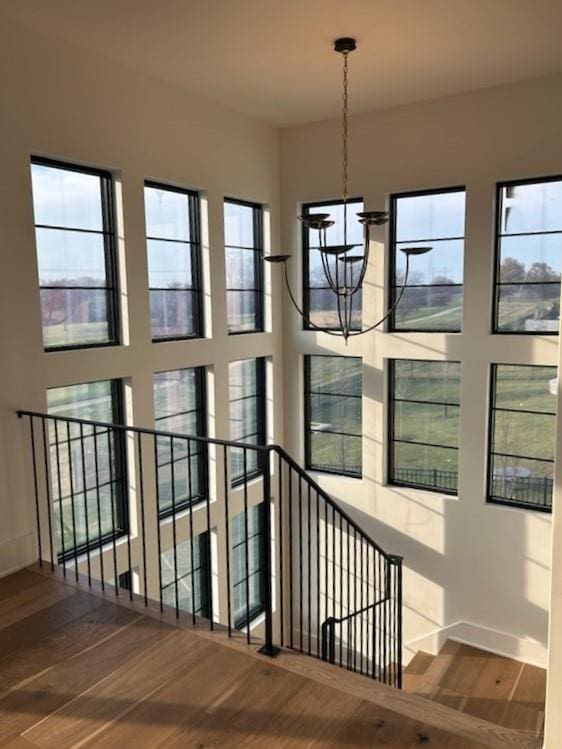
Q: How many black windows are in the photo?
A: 15